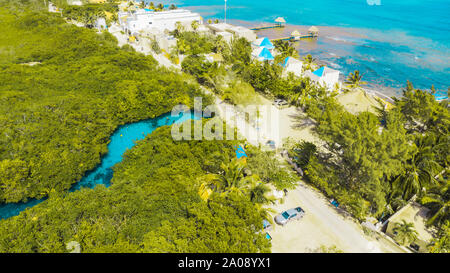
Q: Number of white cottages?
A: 4